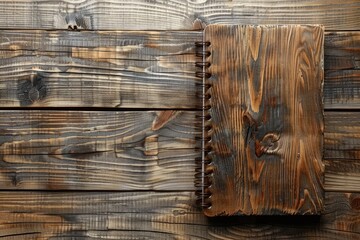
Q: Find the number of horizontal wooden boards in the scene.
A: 4